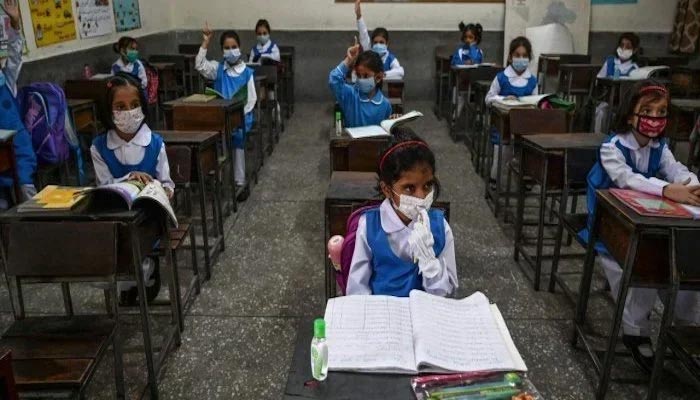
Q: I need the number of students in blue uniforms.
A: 12